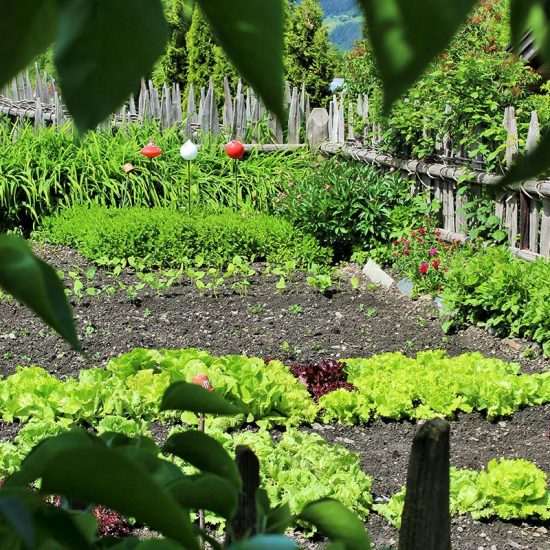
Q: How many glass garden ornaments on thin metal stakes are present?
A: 3